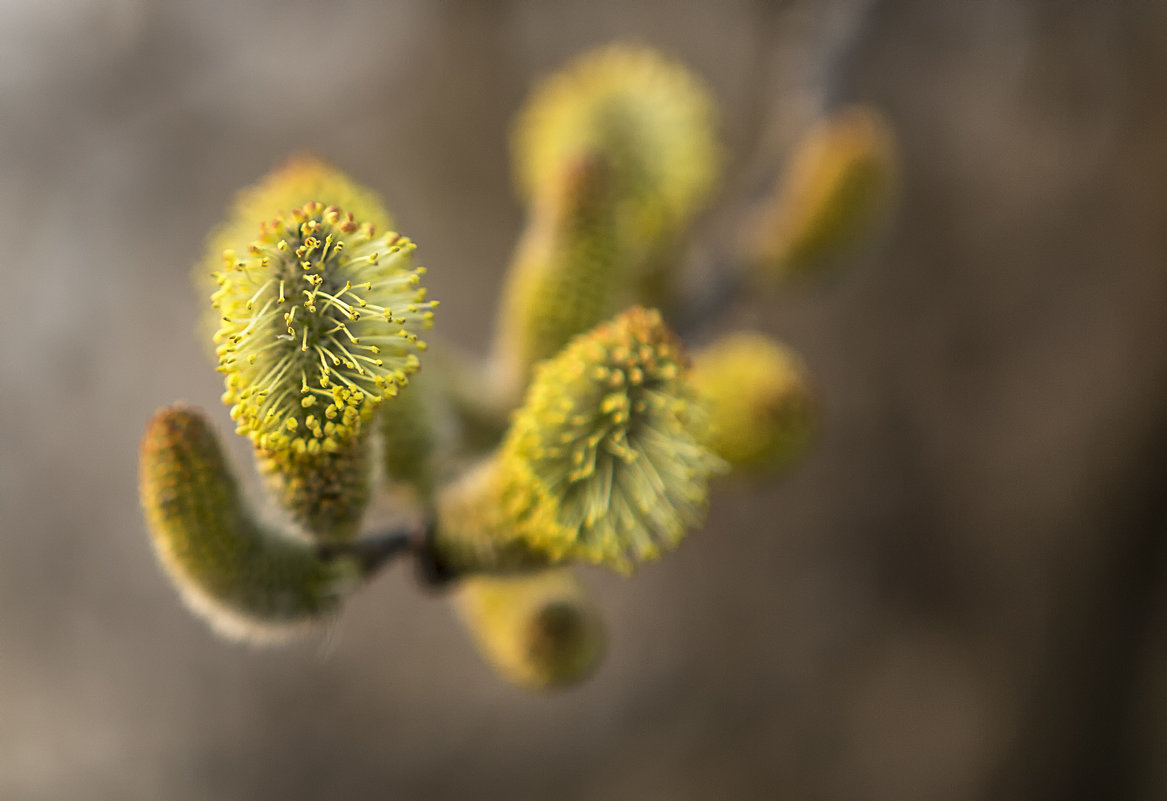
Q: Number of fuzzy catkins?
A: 9